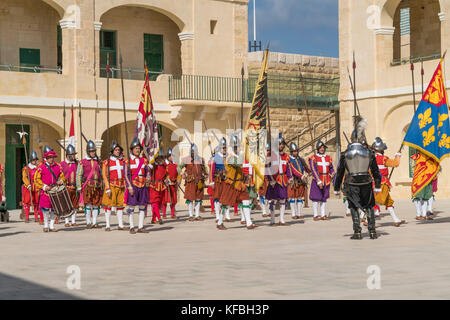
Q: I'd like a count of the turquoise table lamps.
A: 0